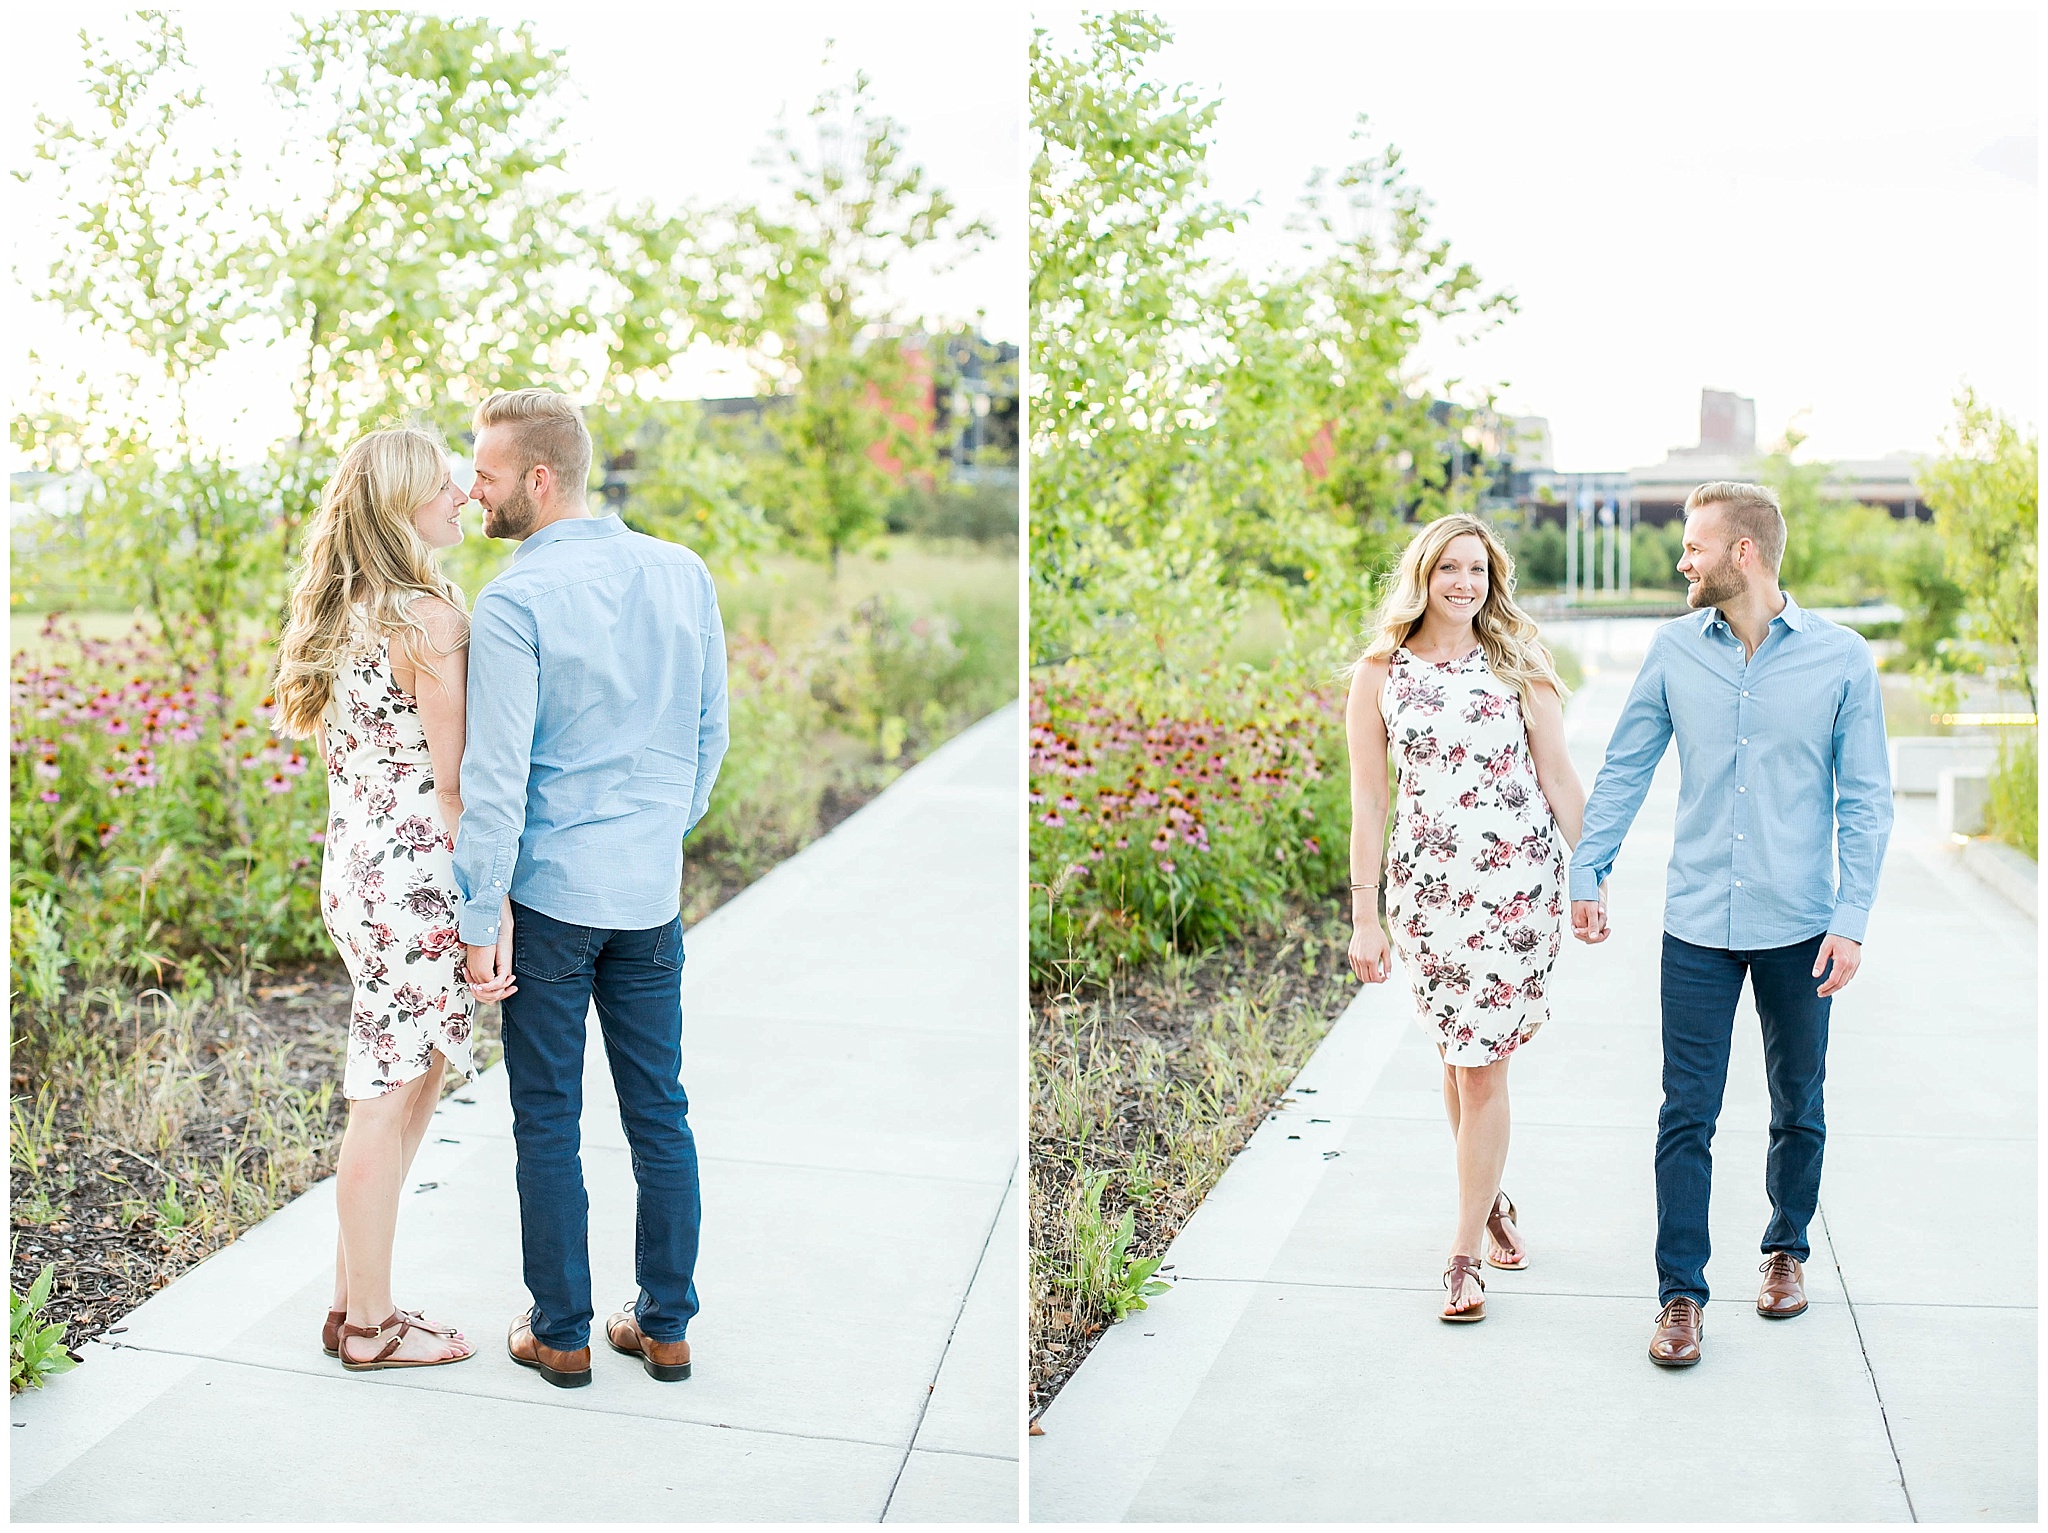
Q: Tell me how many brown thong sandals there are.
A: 4